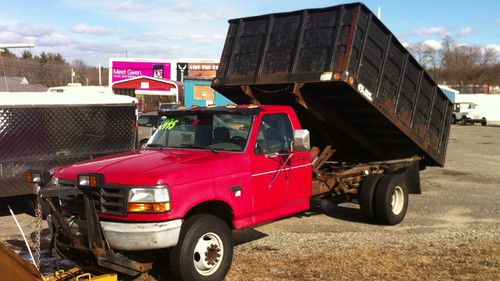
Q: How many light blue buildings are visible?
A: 1